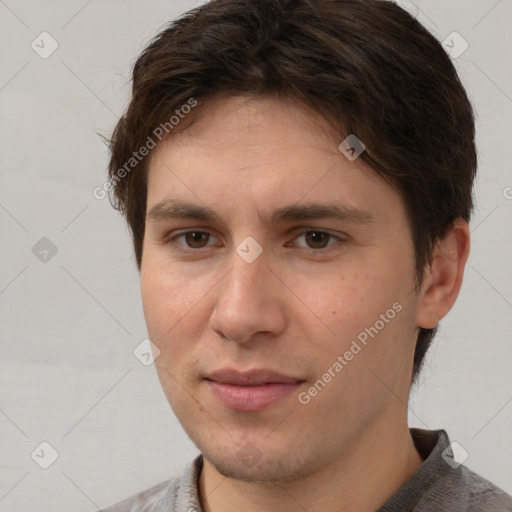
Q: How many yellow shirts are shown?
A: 0